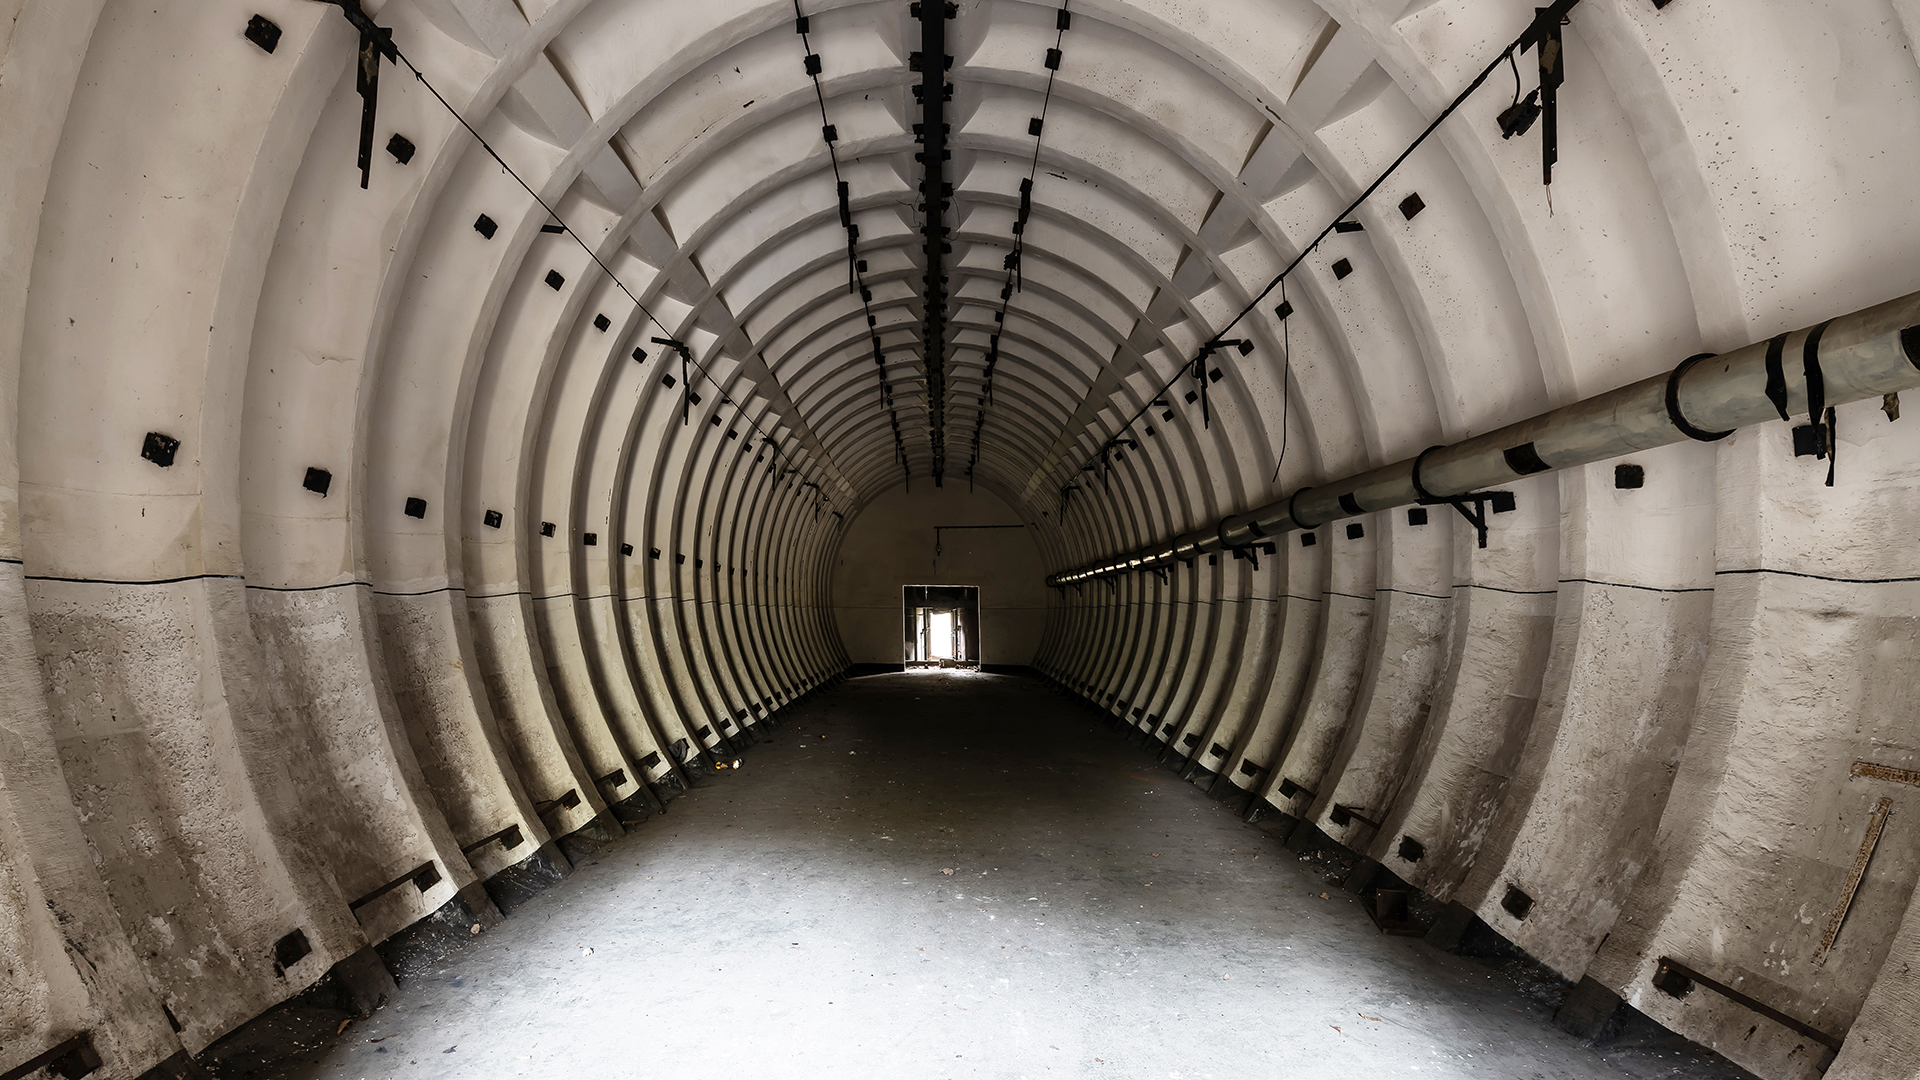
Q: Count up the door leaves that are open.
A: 2